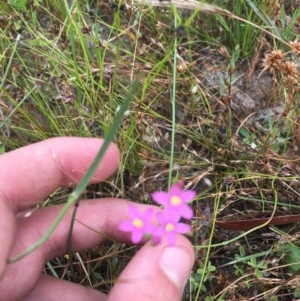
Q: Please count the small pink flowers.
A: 3